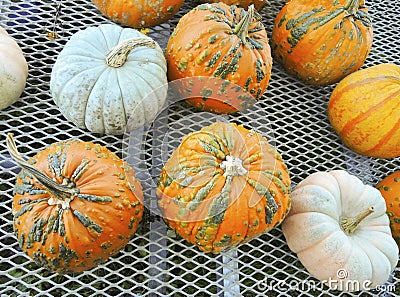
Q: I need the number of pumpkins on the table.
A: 11